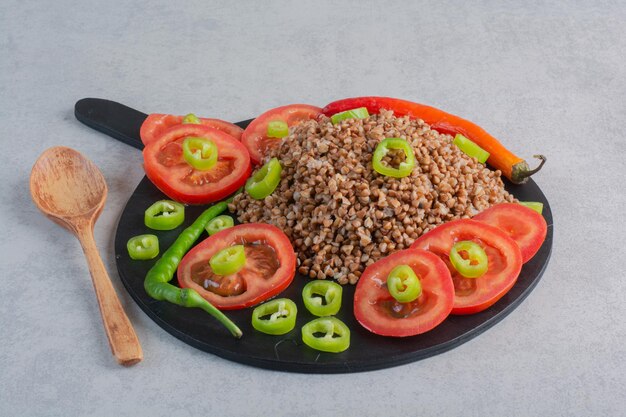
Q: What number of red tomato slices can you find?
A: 7